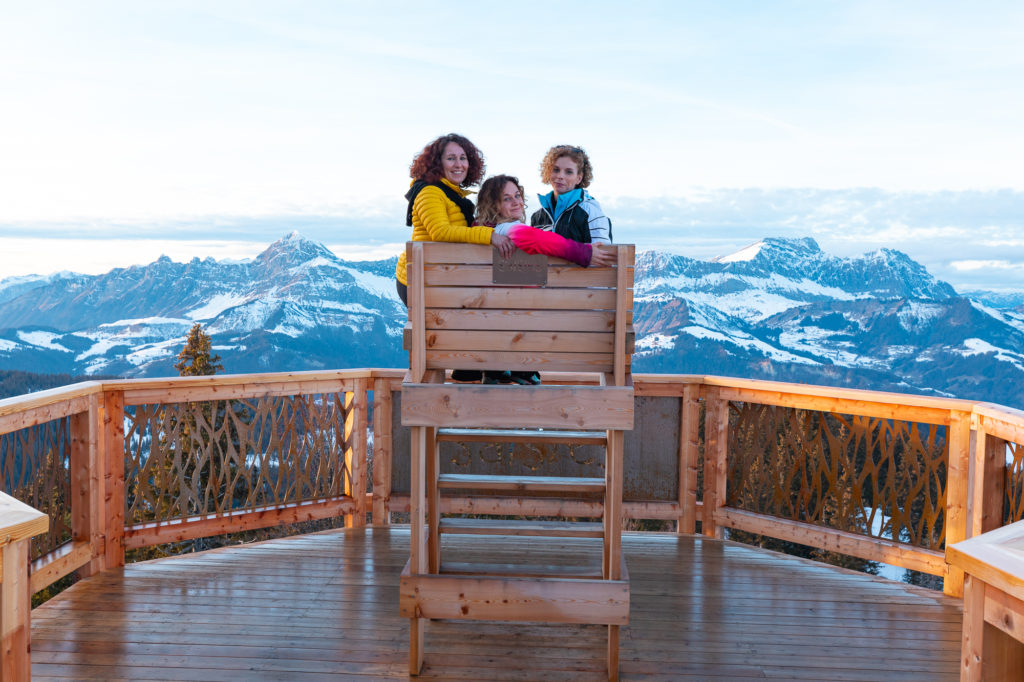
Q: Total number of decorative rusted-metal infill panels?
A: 5